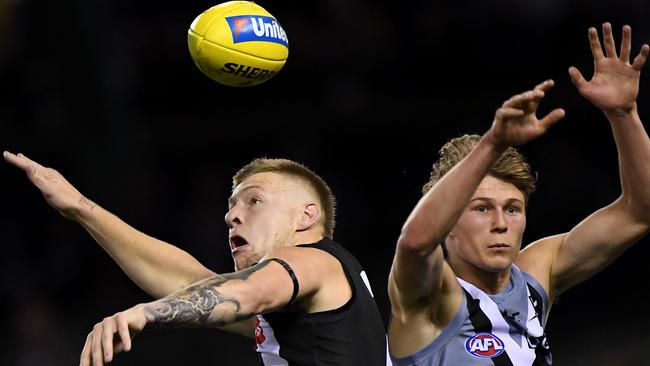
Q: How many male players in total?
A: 2